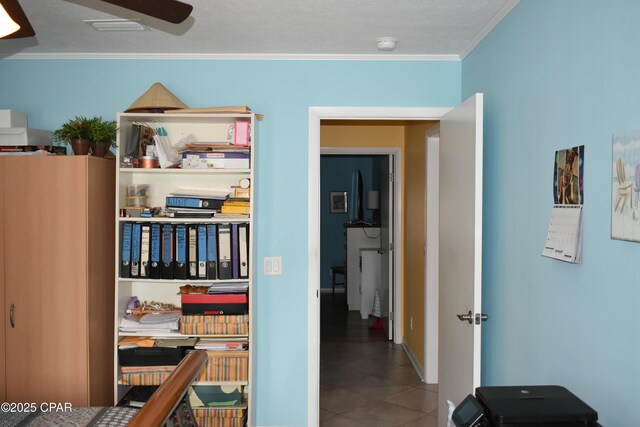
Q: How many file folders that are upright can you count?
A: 12